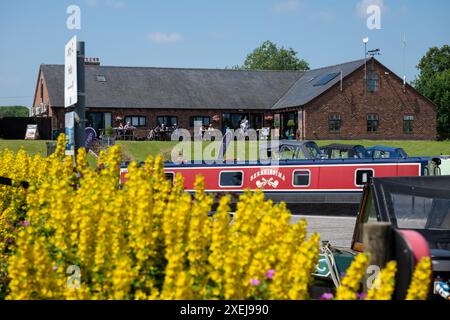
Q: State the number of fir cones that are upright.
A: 0